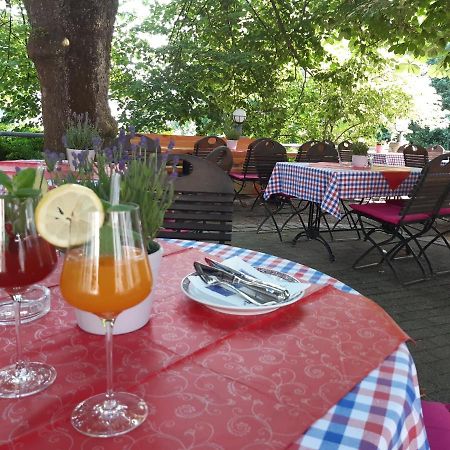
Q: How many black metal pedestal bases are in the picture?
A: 1